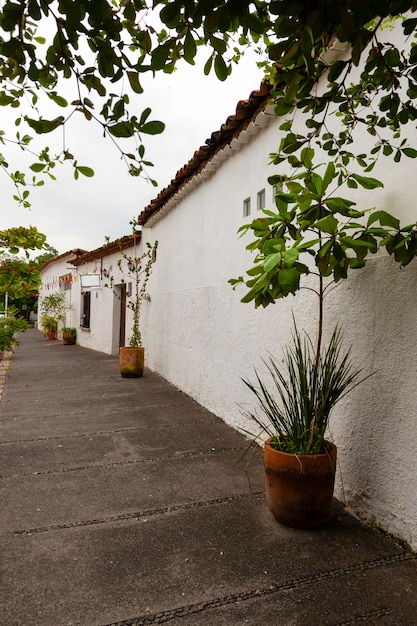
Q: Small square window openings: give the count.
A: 3